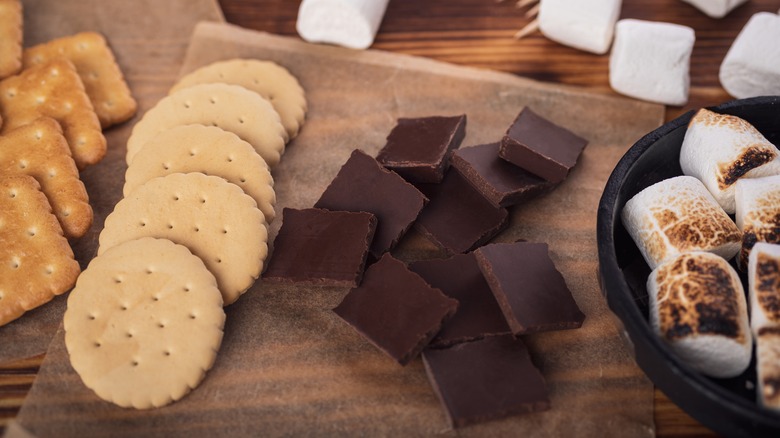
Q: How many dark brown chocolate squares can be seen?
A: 10